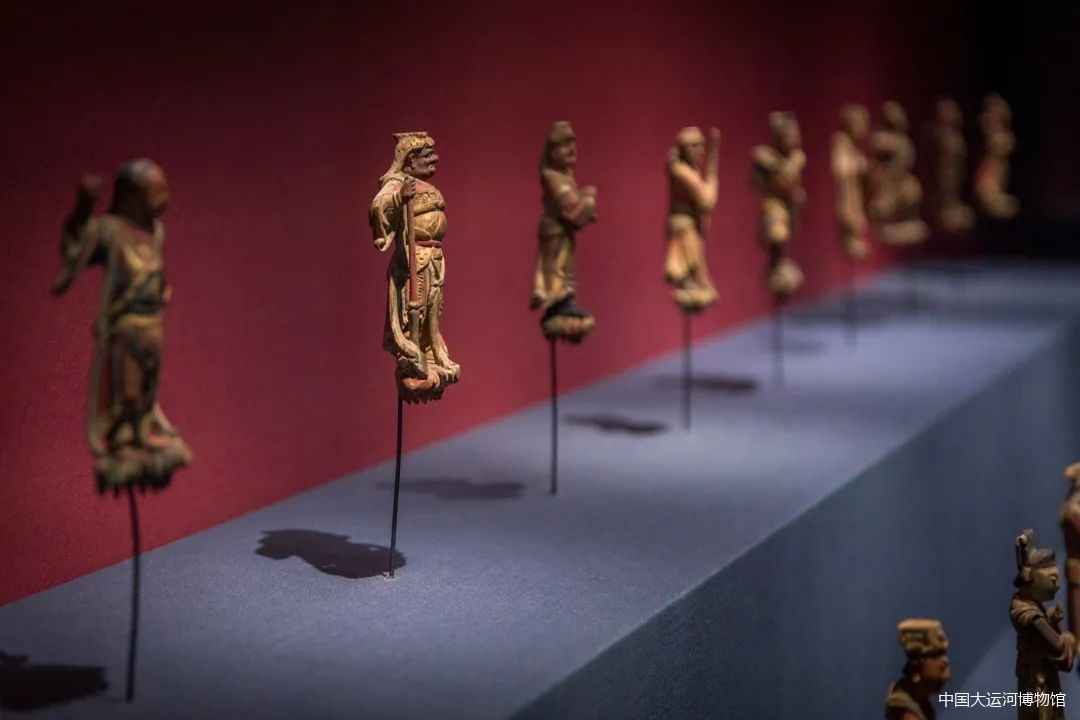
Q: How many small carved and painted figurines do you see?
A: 12